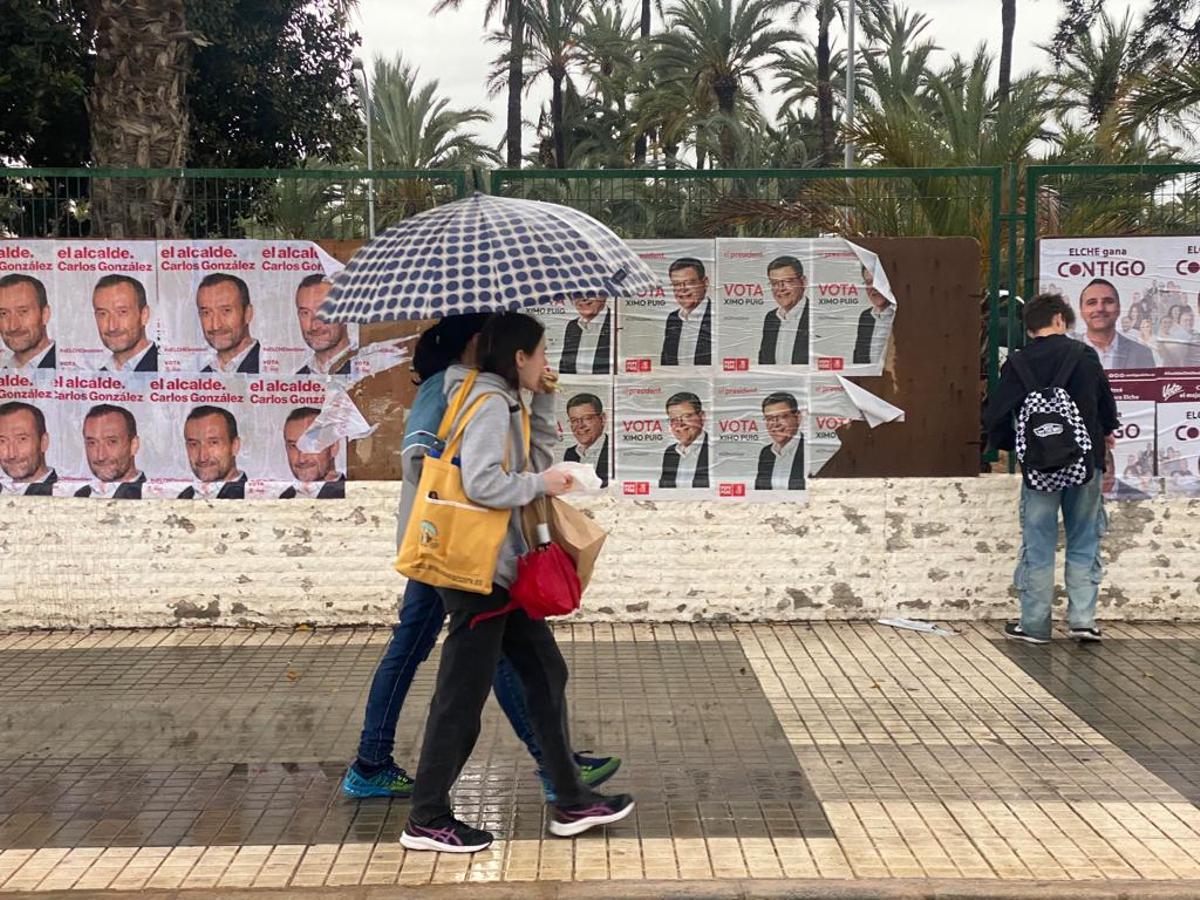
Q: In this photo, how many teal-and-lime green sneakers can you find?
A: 2